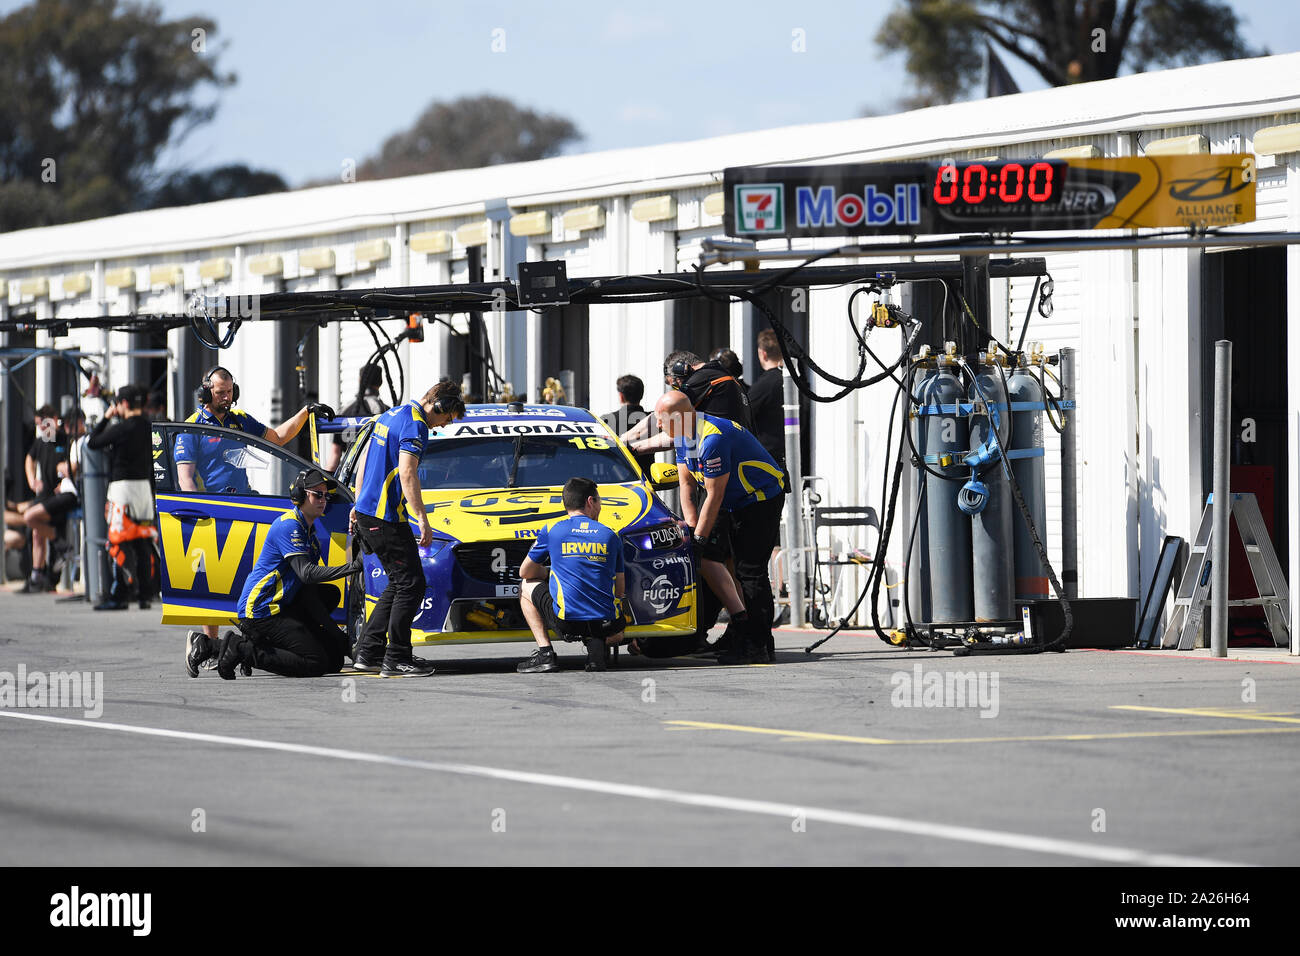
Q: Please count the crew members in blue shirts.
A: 5